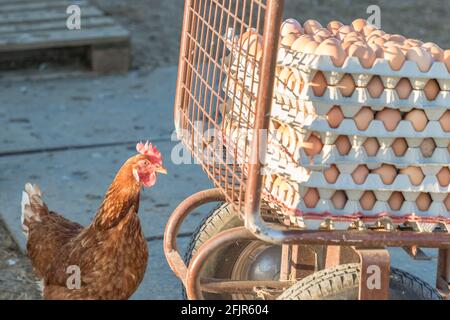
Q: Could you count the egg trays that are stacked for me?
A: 6